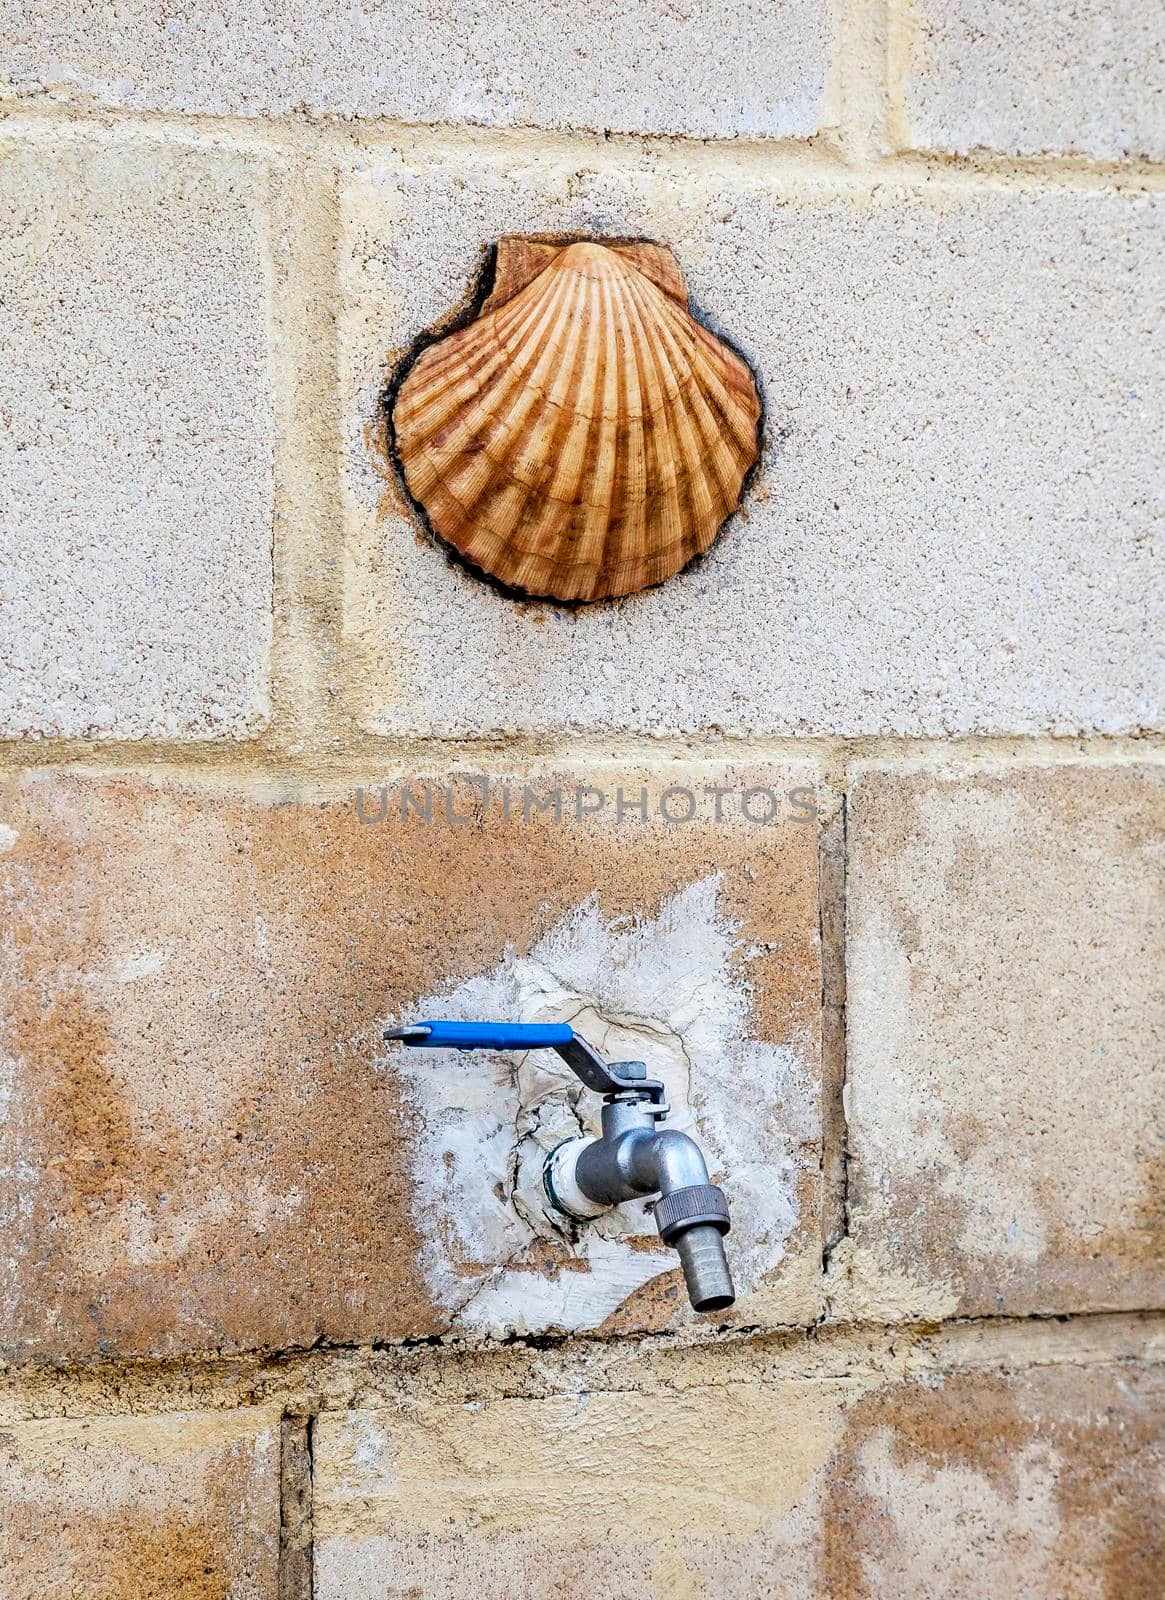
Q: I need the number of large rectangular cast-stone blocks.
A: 8